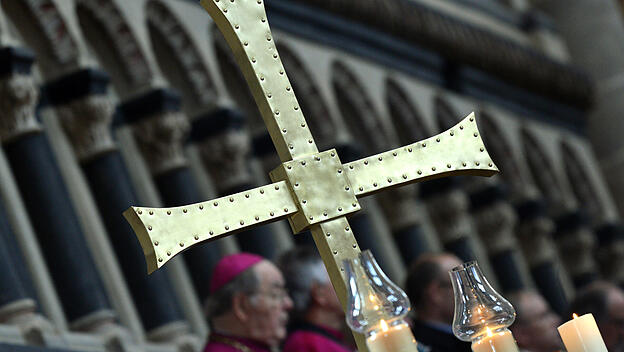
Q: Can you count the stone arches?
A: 11